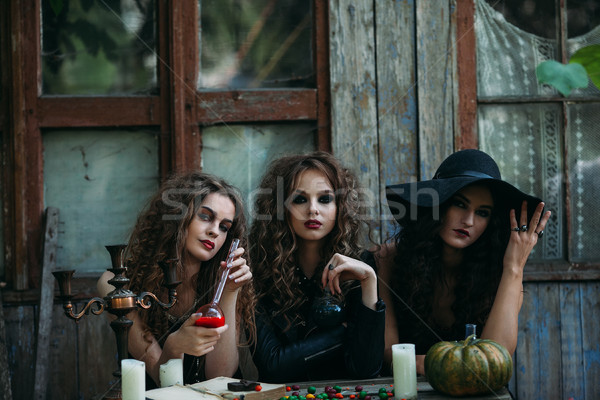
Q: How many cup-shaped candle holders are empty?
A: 3